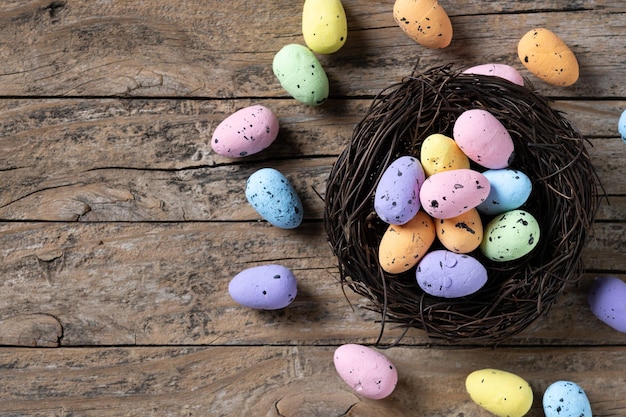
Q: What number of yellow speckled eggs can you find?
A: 3